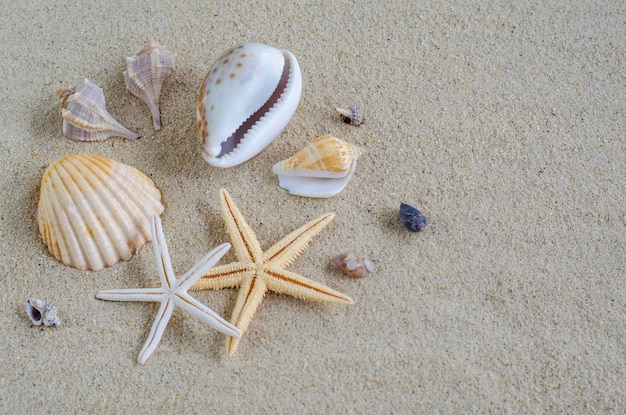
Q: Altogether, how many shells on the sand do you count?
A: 9